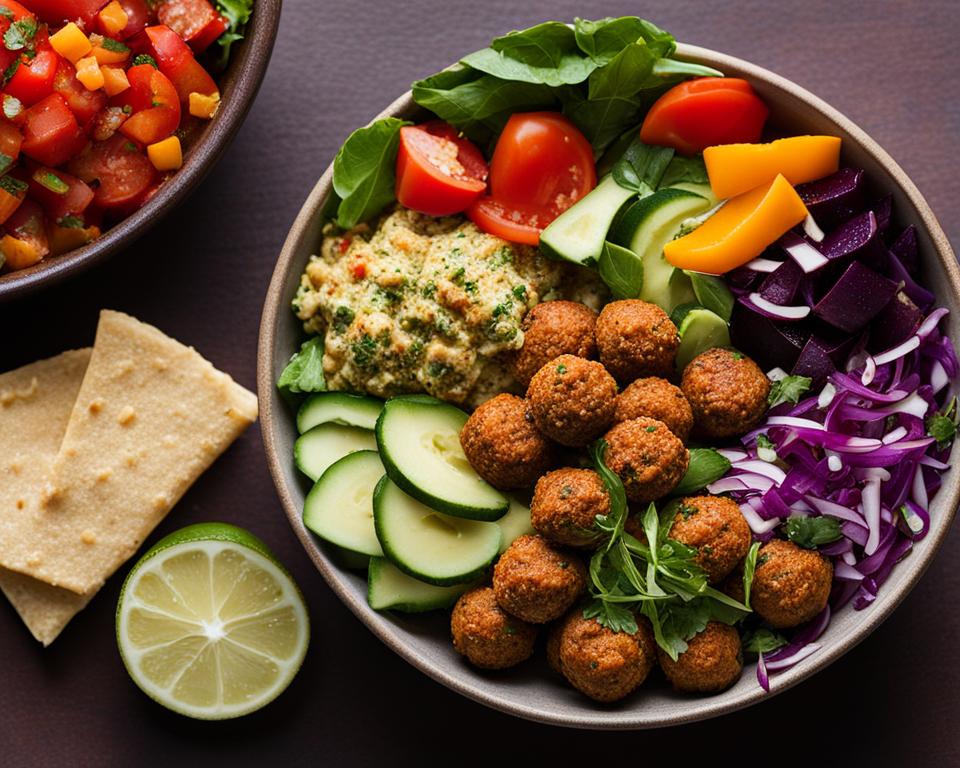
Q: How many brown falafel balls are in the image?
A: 14